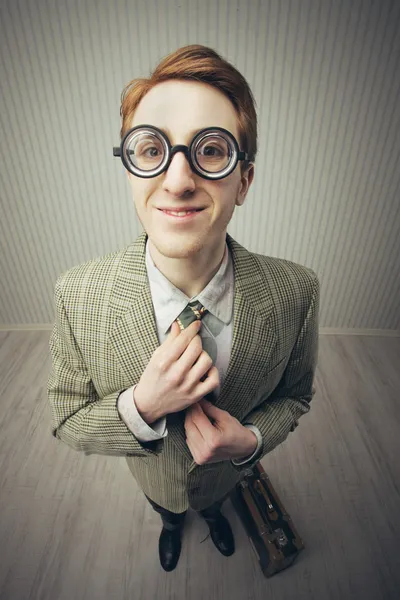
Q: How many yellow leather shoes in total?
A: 0